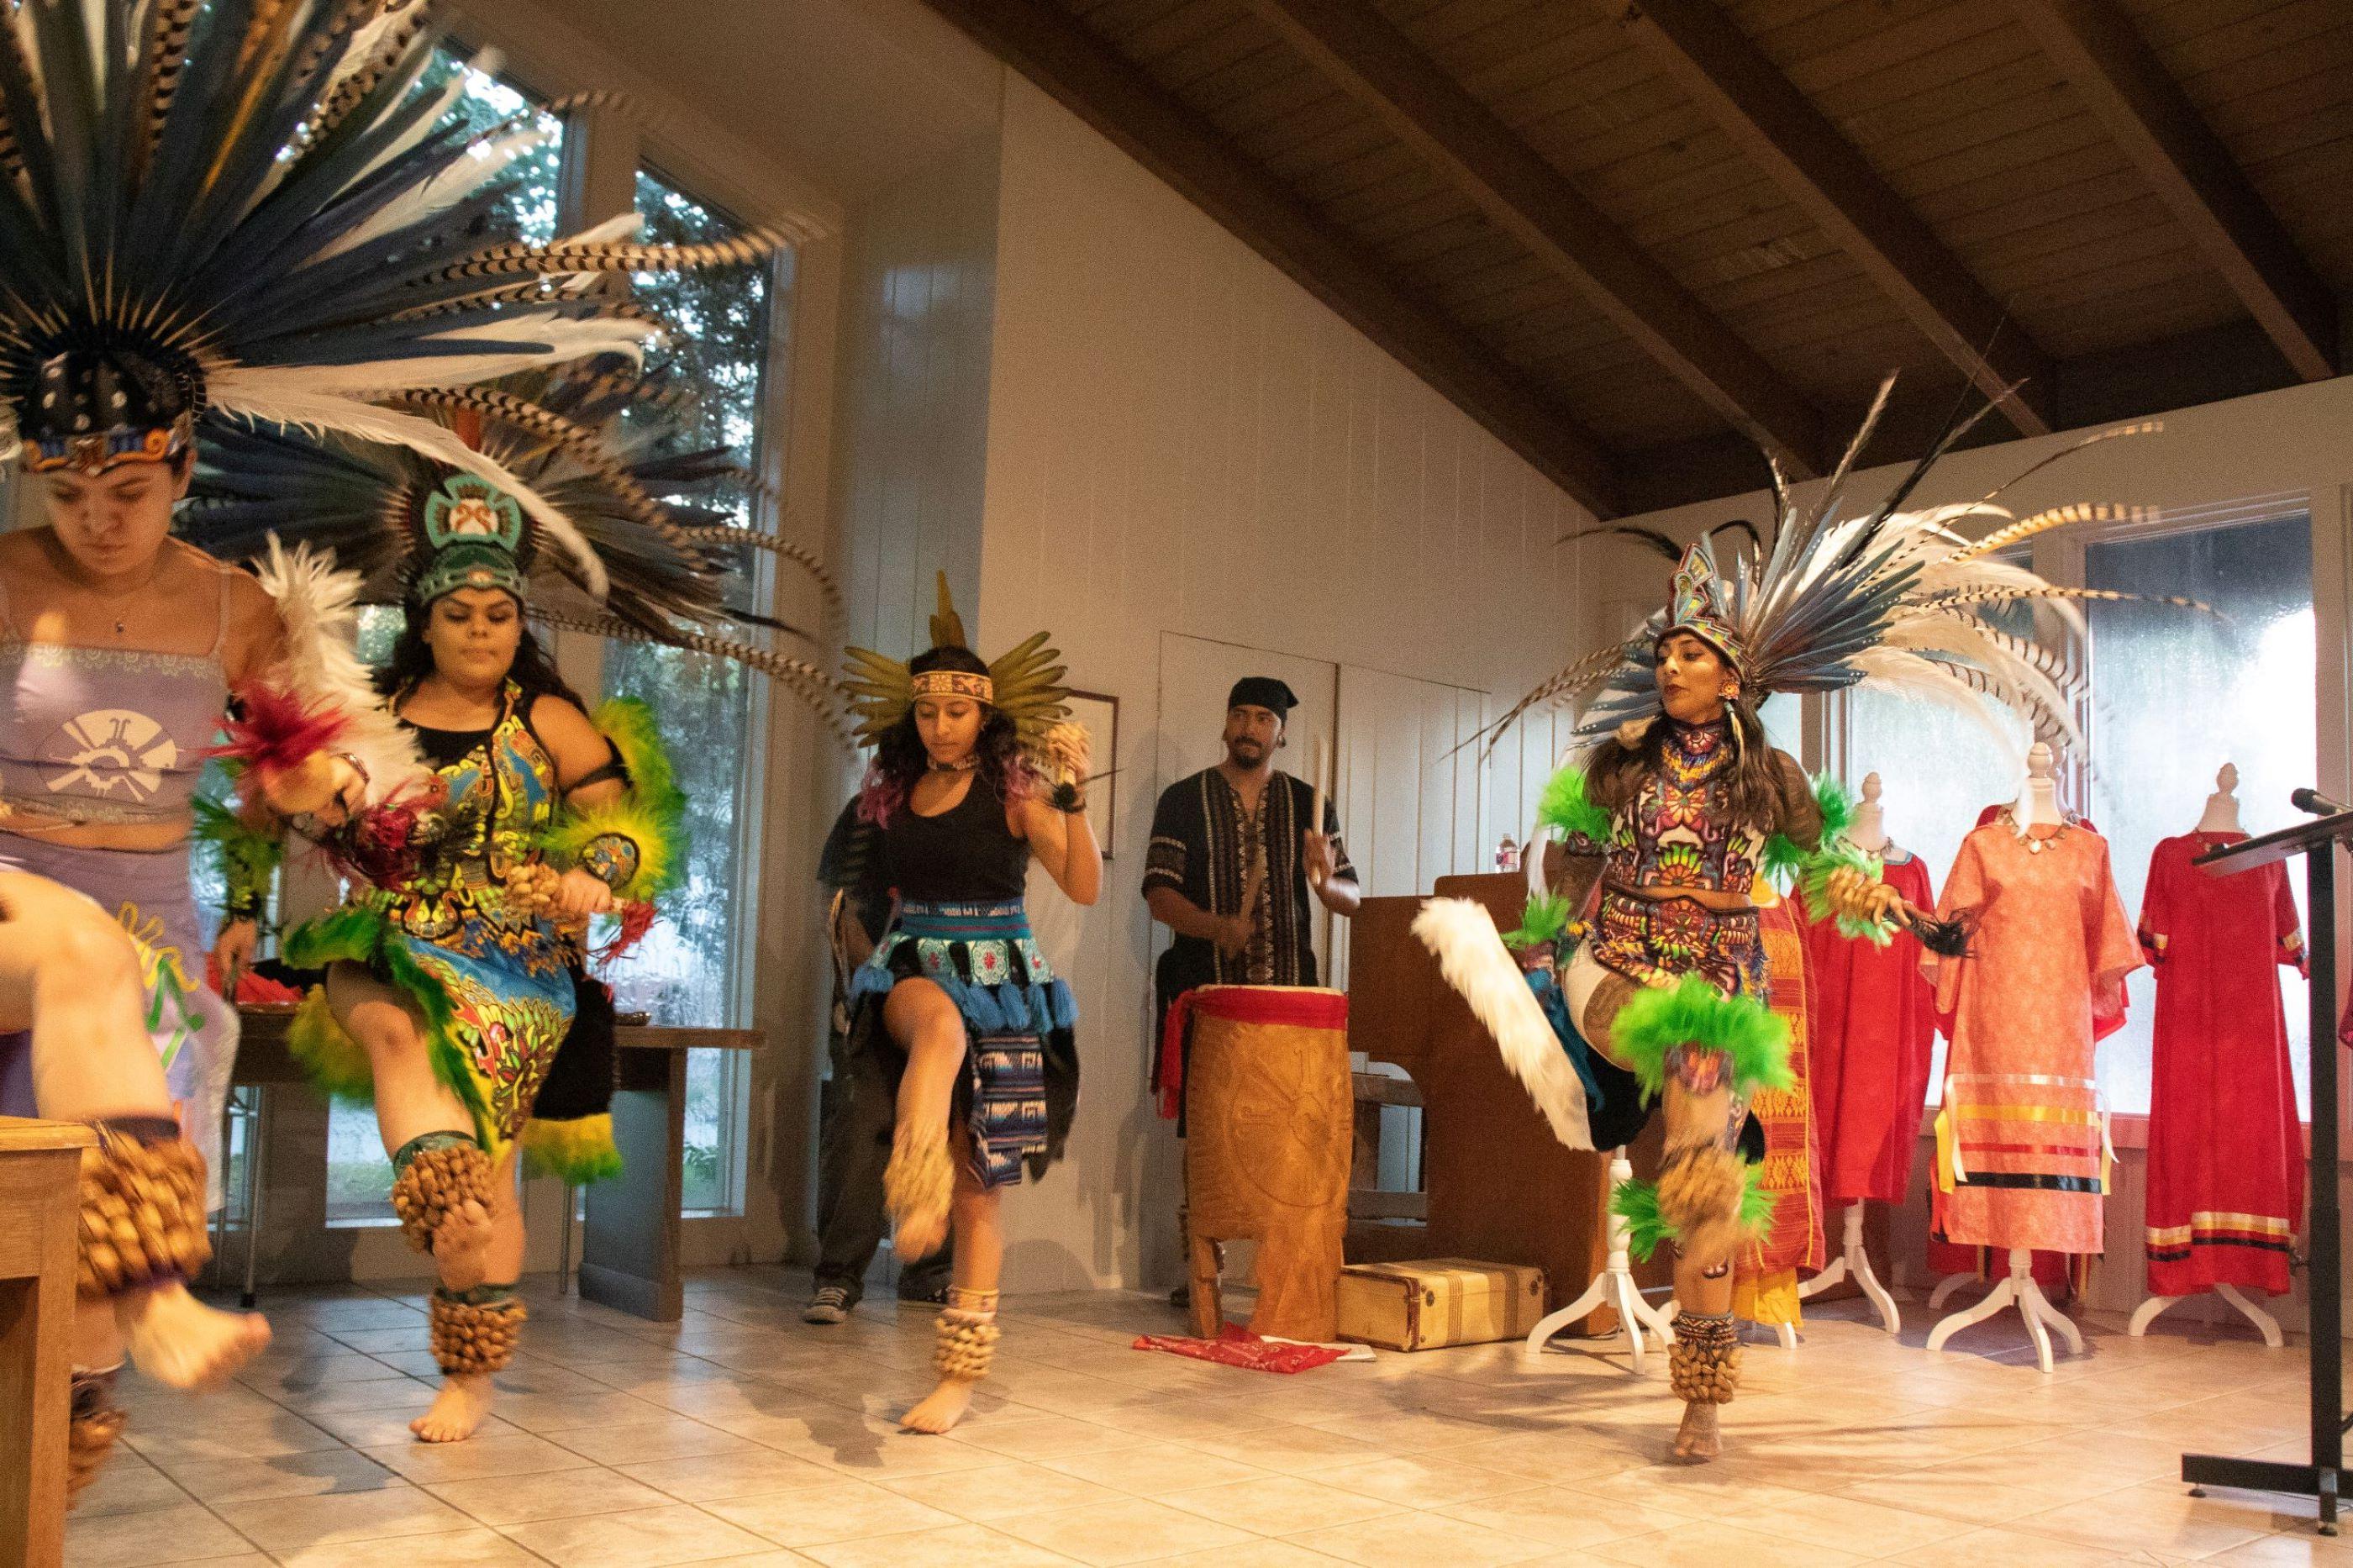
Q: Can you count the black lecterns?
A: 1